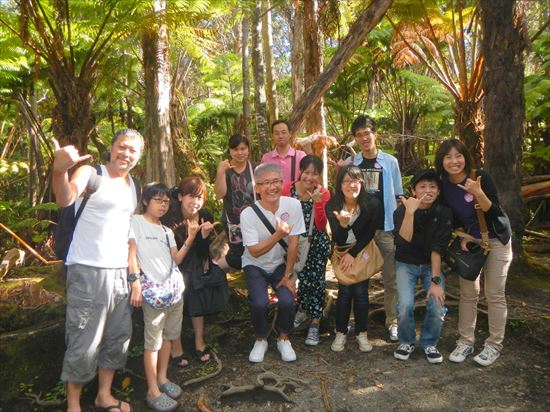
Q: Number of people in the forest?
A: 11